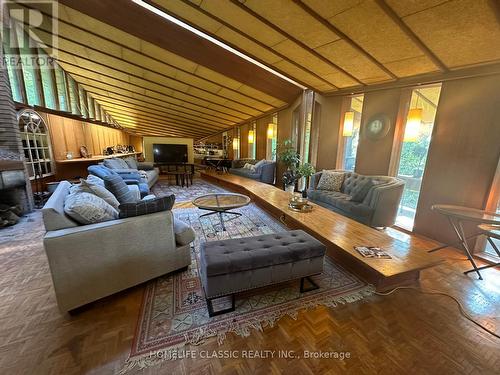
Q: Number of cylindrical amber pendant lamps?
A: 5